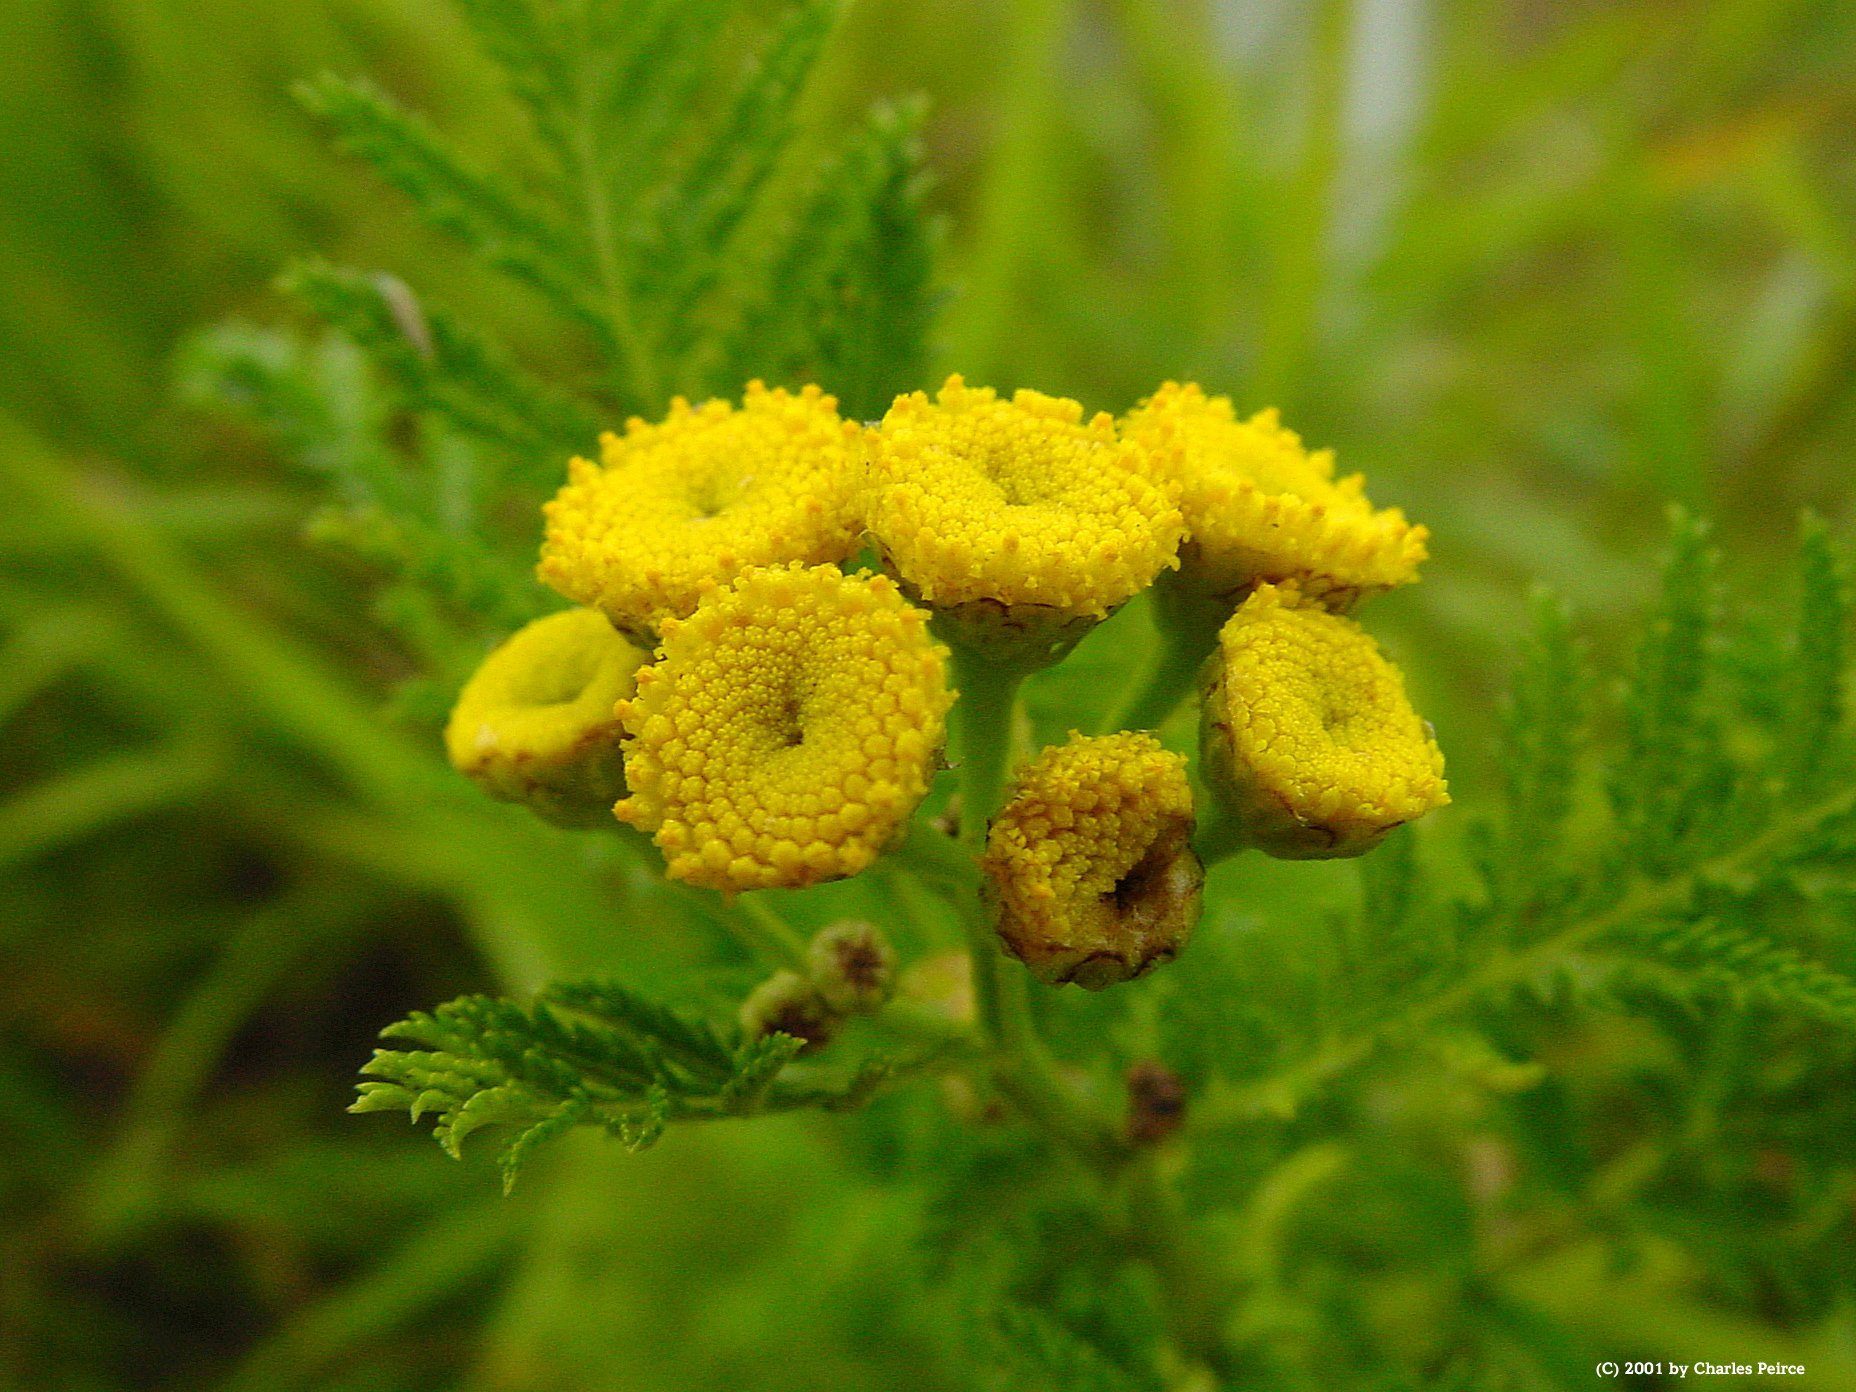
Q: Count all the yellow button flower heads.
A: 7